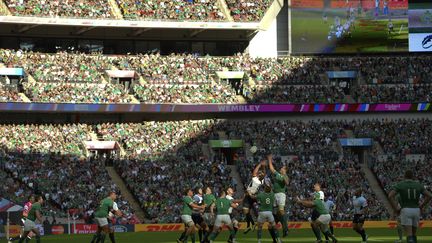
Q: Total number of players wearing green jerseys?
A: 9